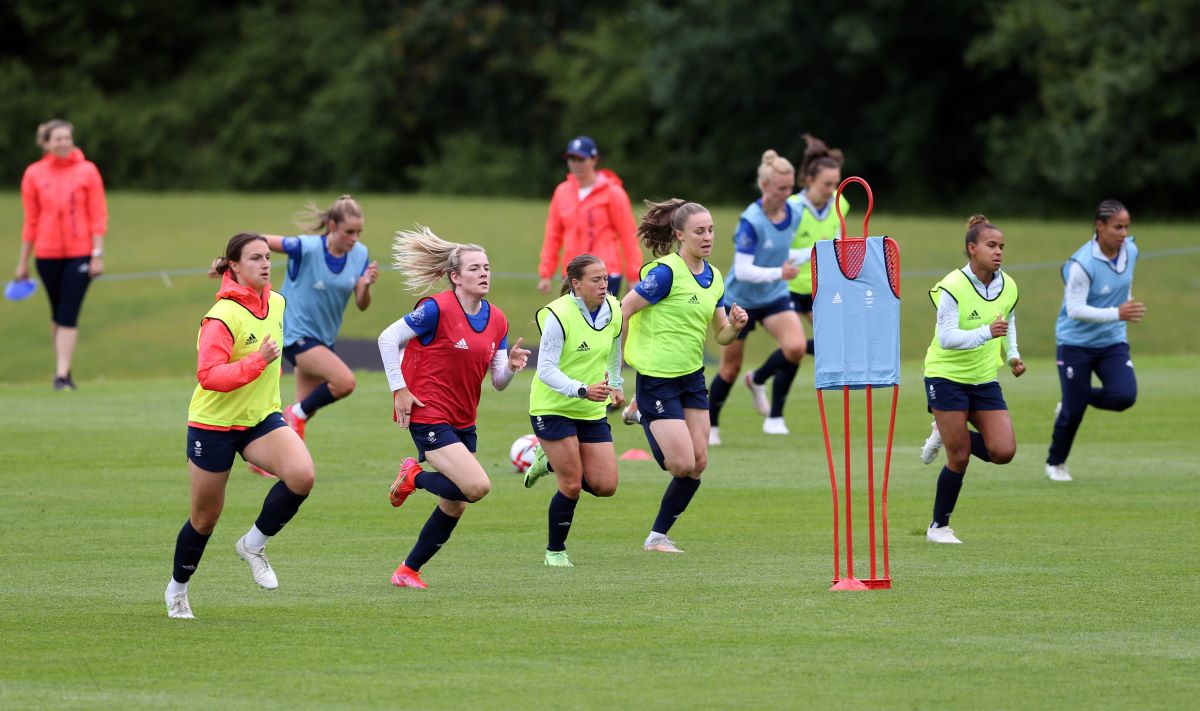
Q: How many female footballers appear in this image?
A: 9